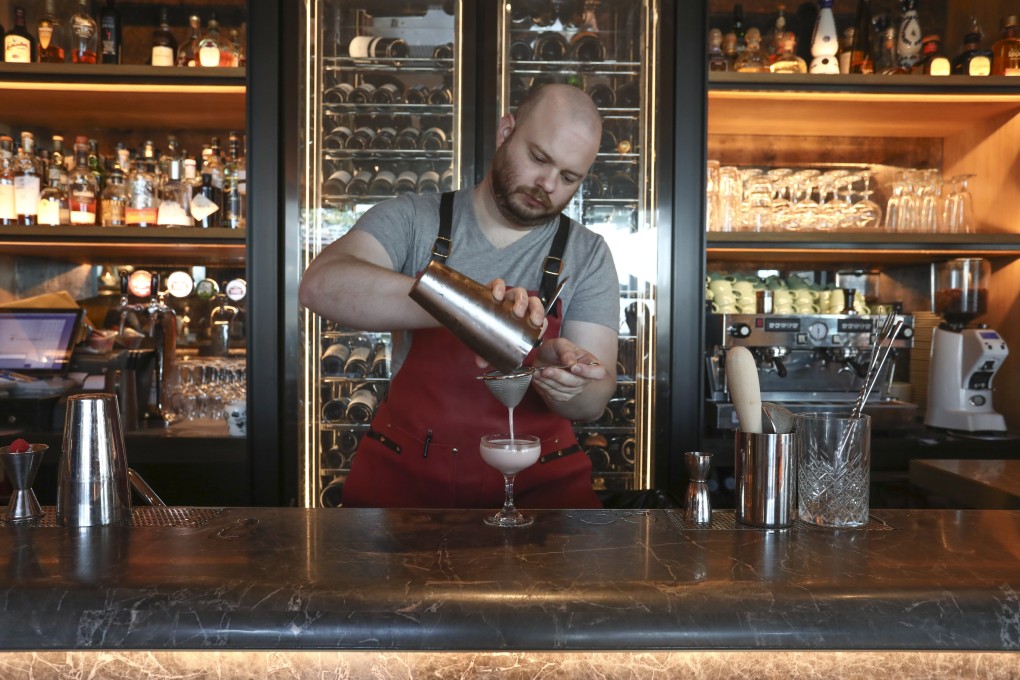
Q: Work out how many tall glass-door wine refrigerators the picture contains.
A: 2